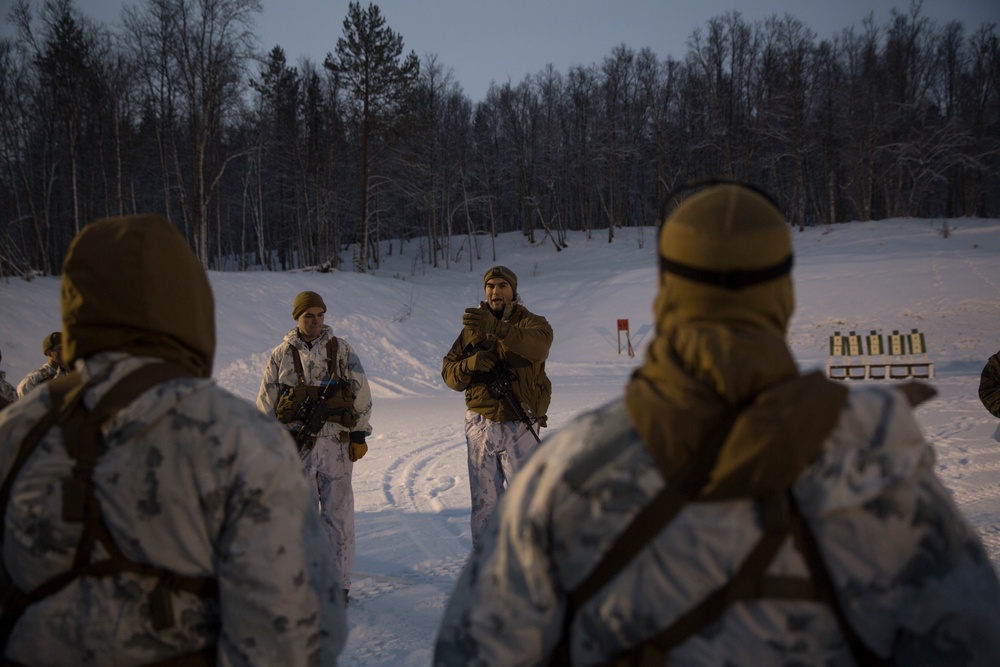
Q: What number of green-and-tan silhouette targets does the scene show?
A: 5